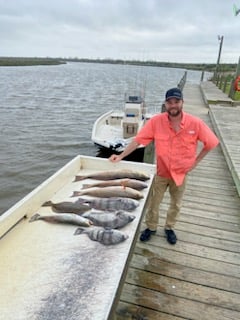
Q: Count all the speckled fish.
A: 3